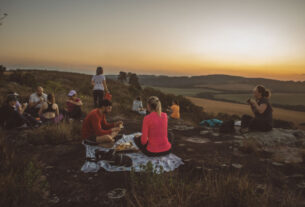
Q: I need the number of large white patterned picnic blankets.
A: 1